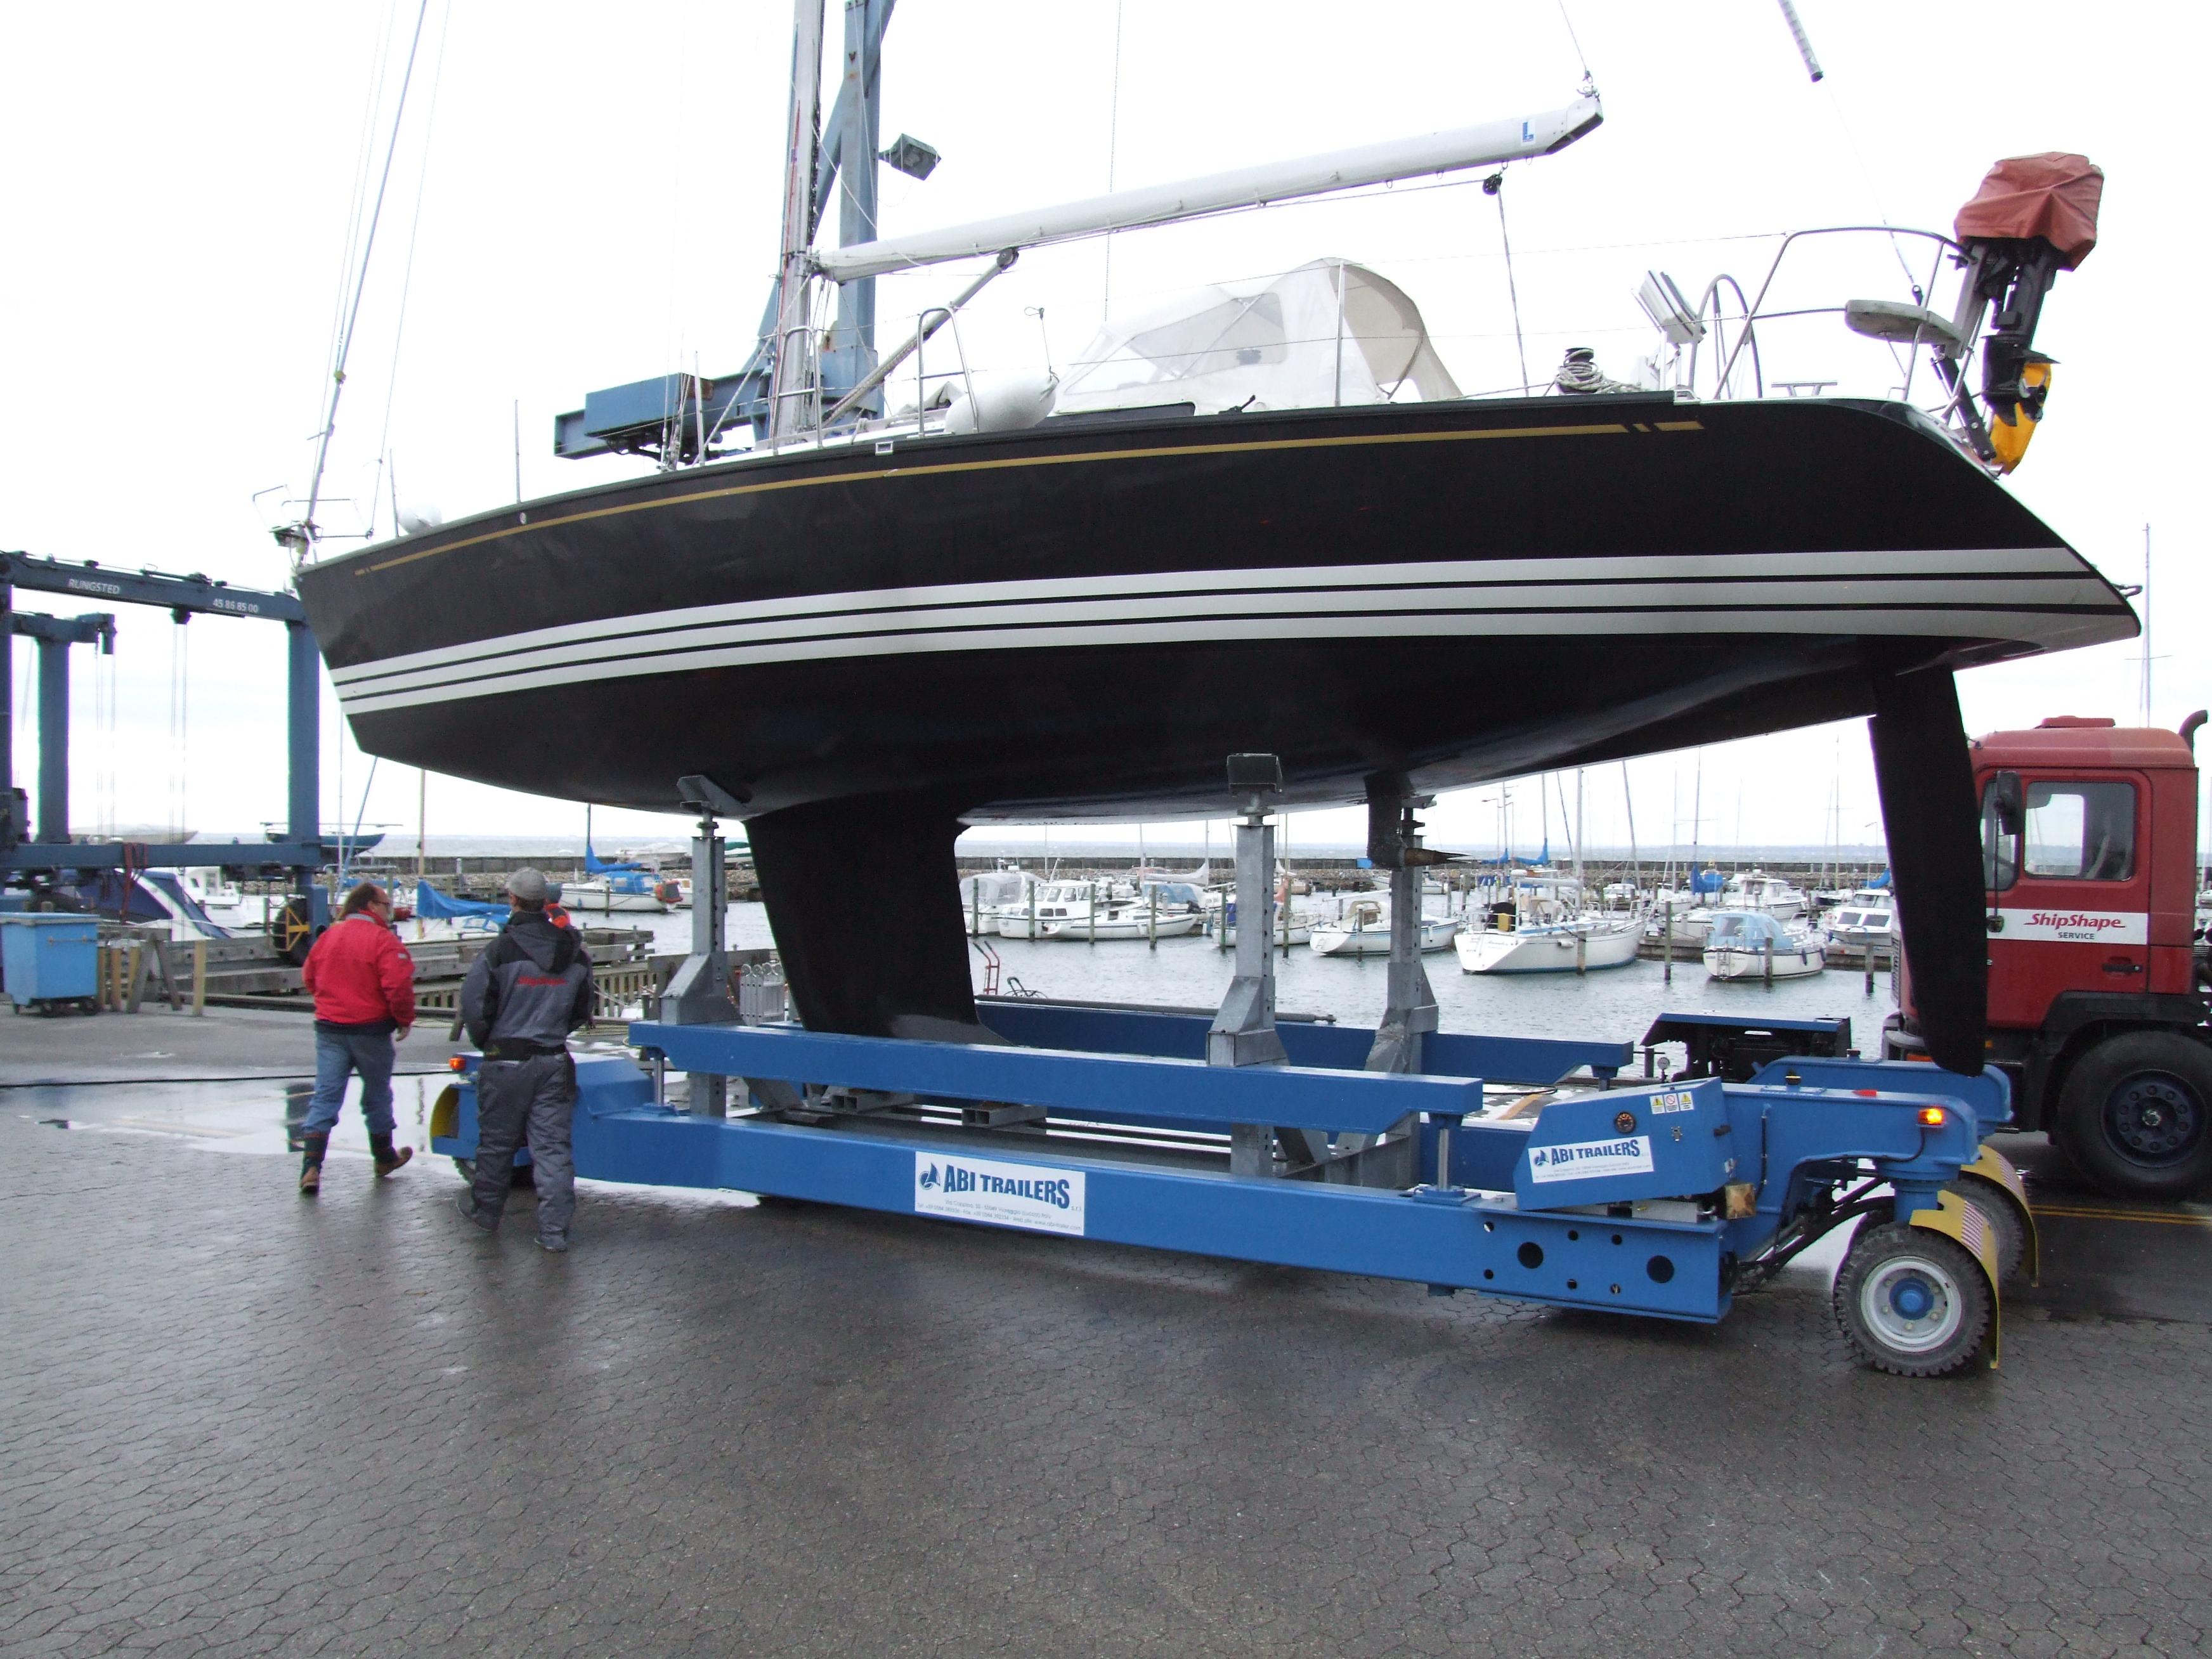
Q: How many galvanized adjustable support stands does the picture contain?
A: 3